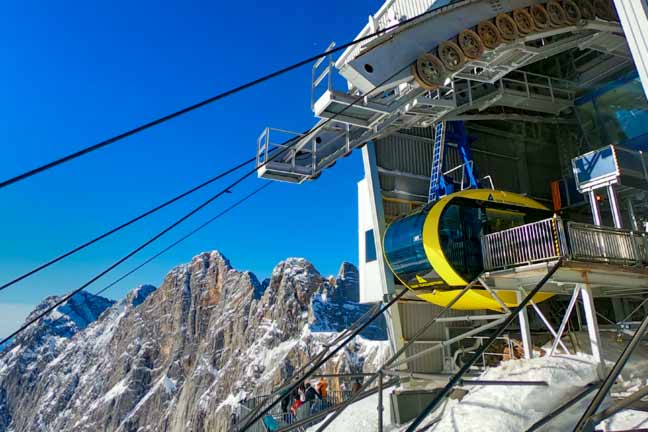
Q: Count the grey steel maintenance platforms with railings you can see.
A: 2